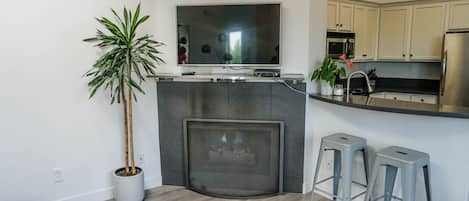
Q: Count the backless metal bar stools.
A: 2